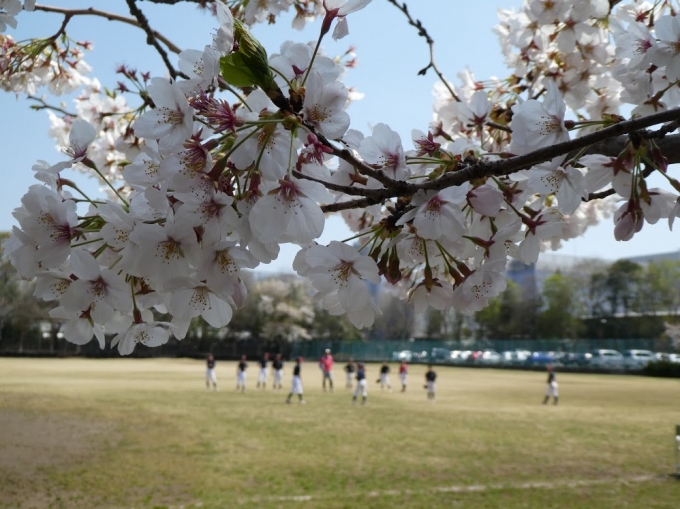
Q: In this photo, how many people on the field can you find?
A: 12